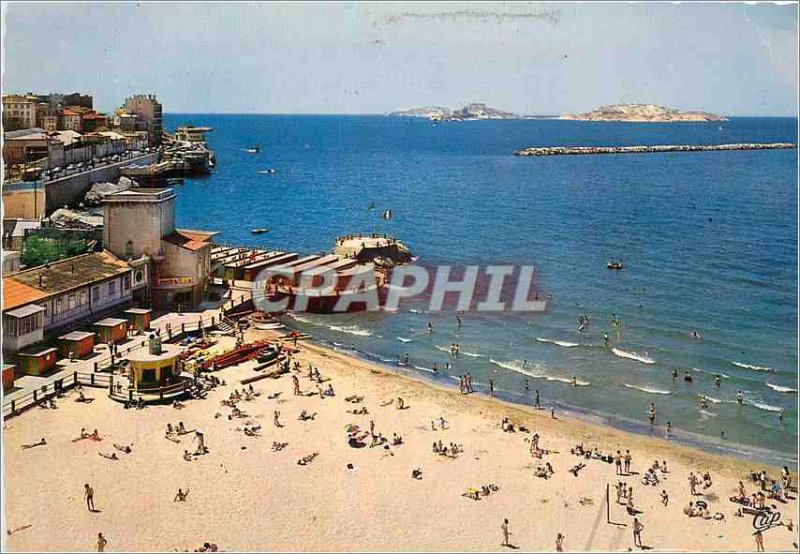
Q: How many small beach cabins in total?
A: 5